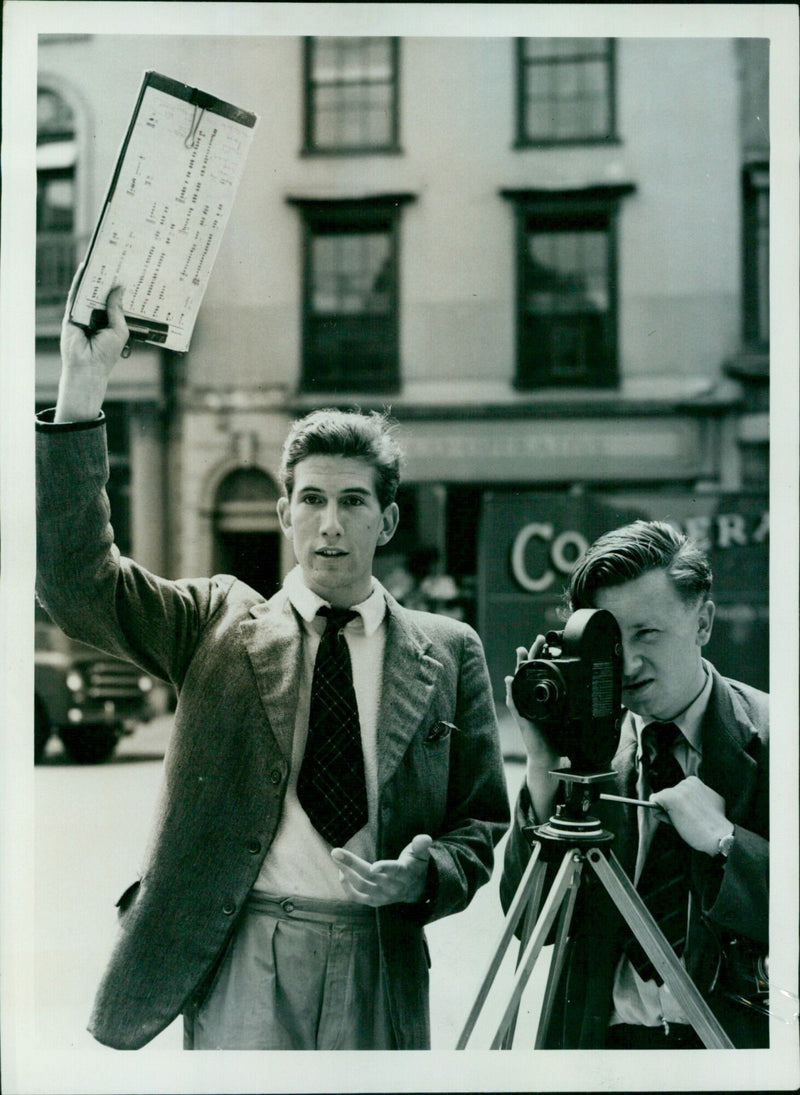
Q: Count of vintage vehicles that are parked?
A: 1